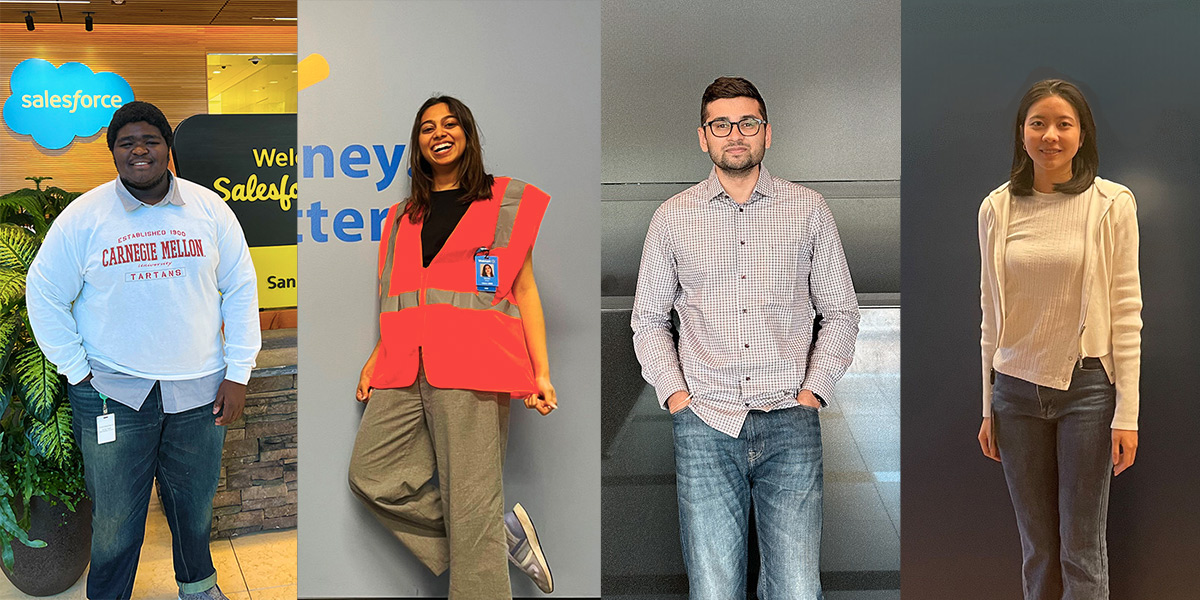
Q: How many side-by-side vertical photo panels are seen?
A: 4